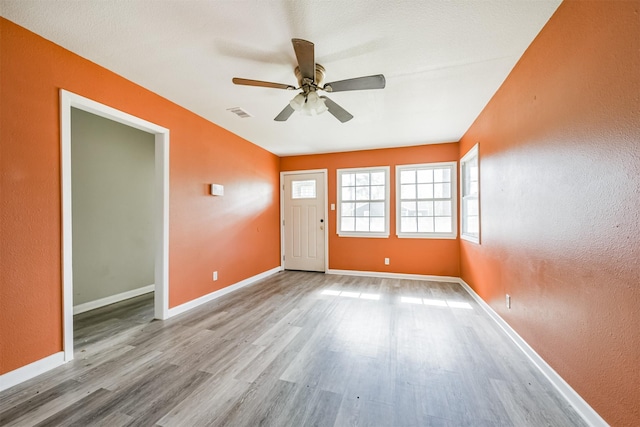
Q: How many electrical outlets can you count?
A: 3